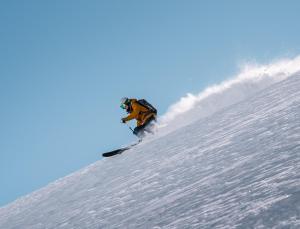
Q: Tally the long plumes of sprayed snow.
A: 1